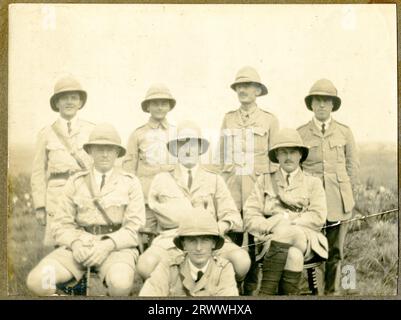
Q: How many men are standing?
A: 4